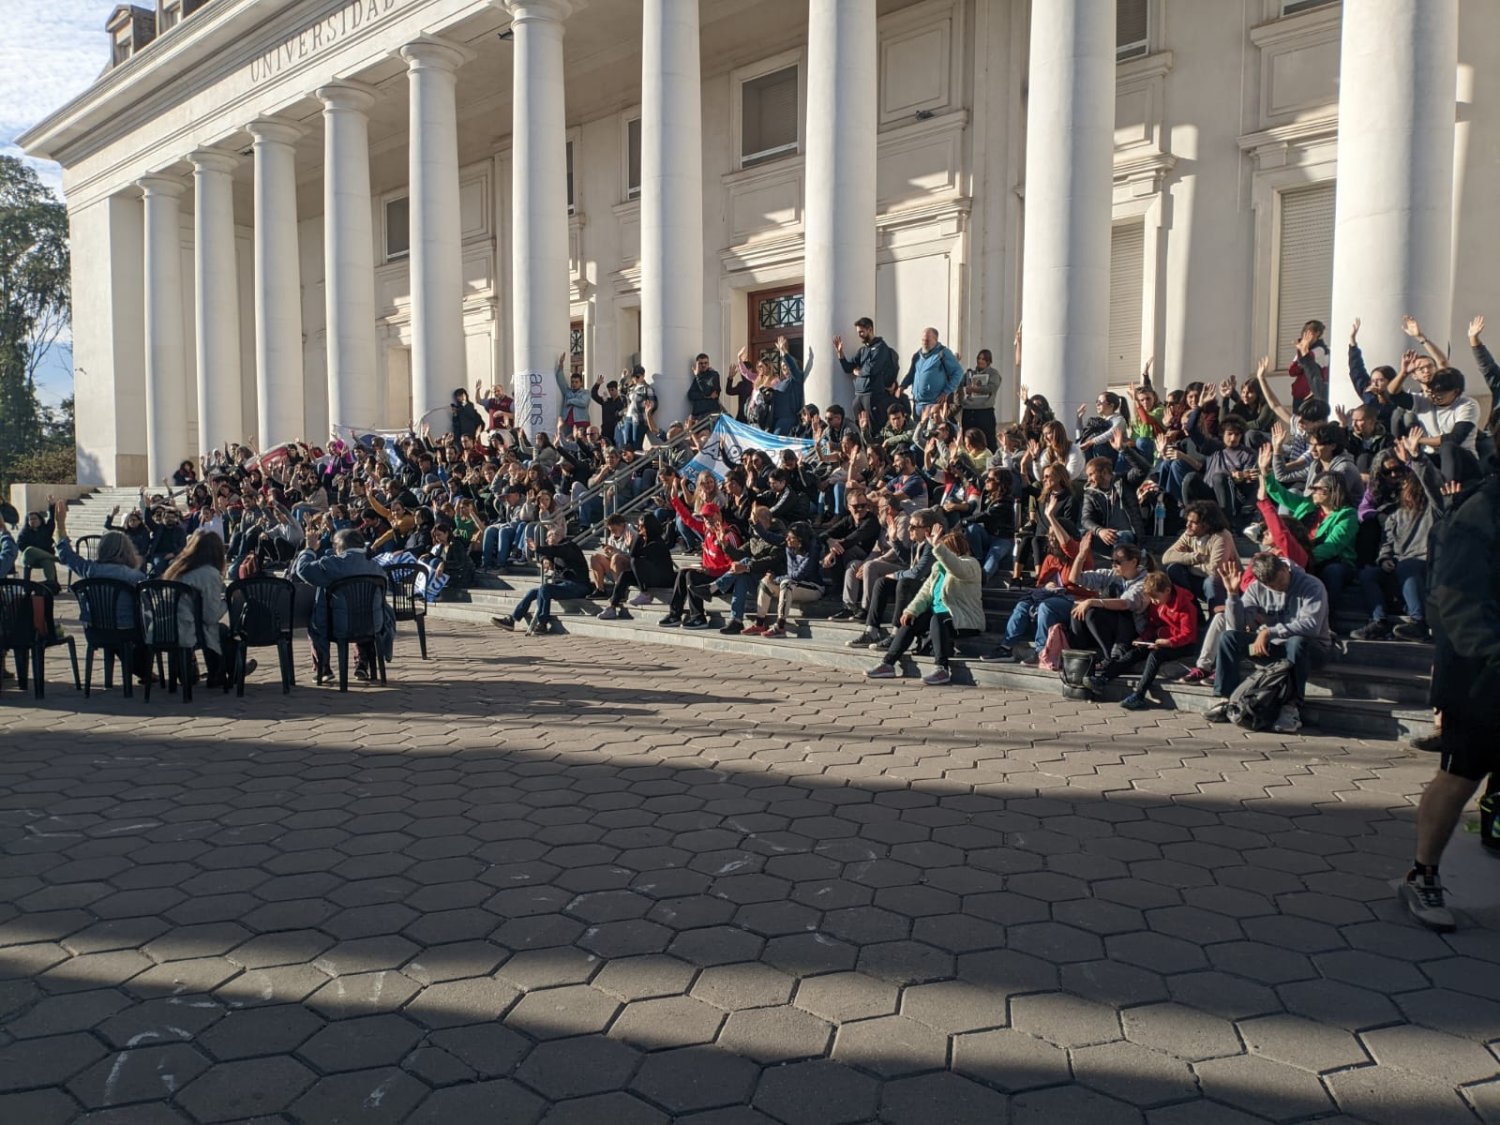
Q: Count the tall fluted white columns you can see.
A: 10